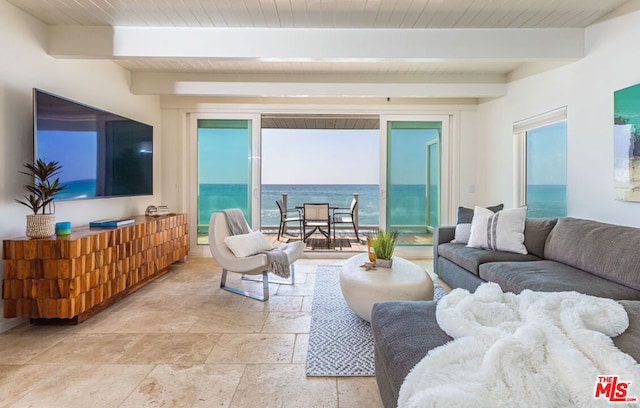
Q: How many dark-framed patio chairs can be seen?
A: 3